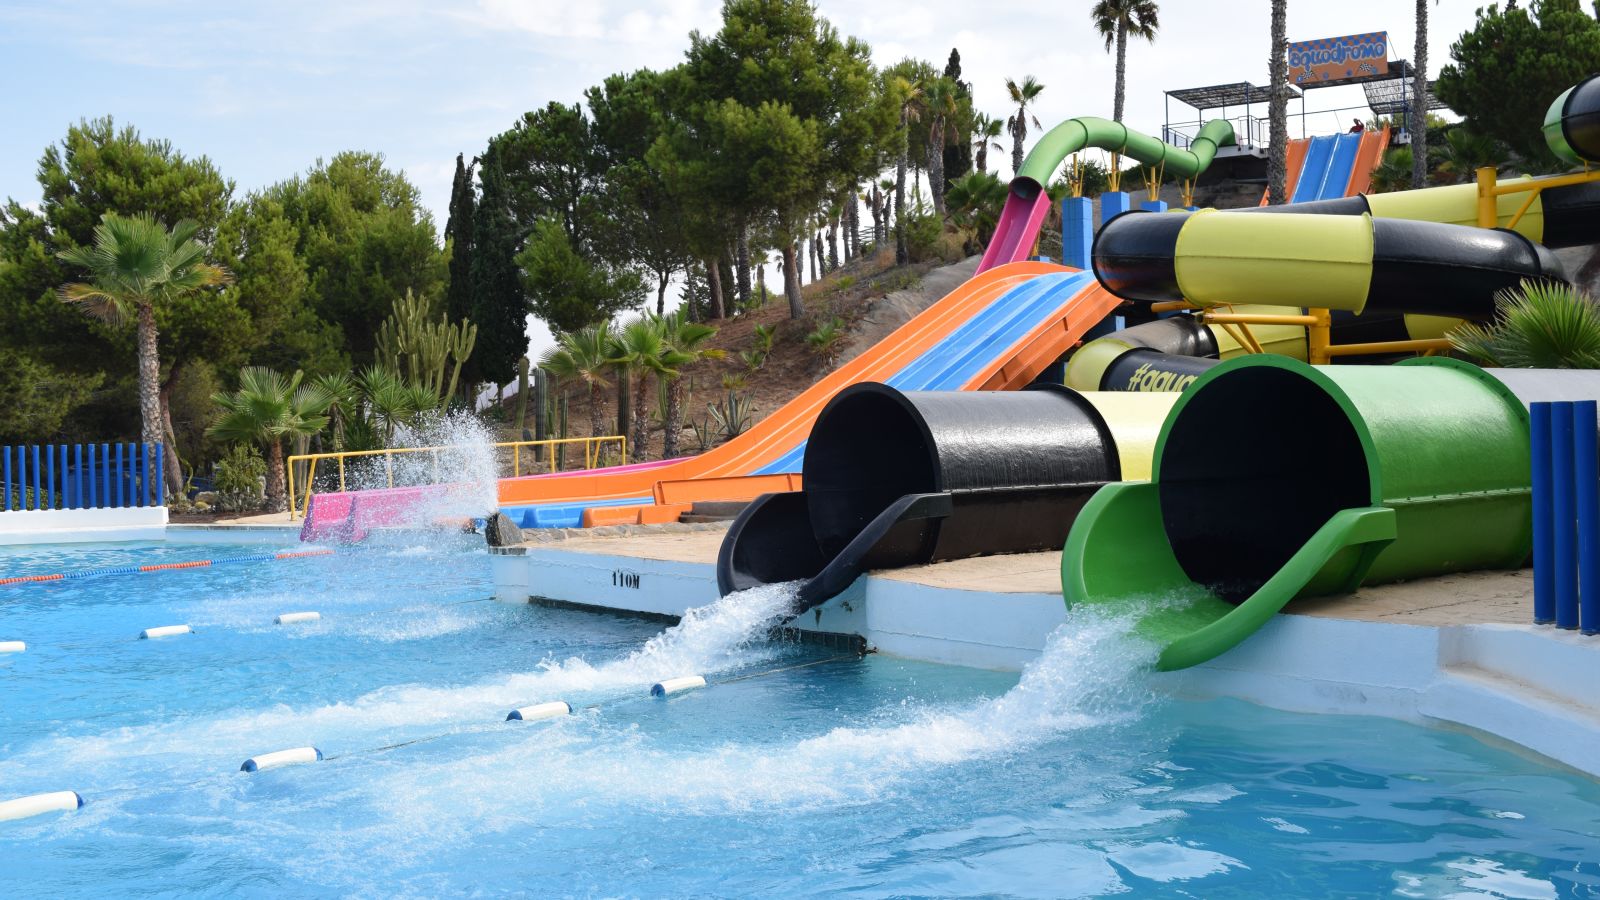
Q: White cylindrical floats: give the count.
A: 7